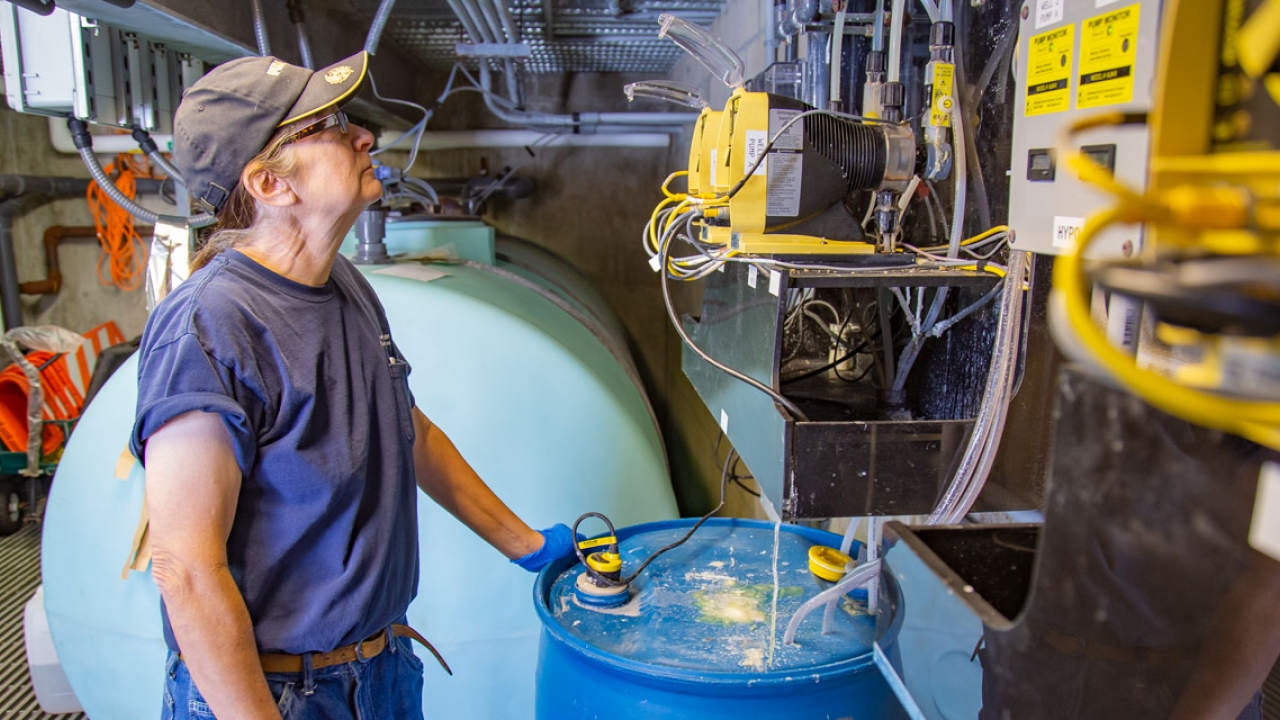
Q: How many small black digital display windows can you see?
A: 2